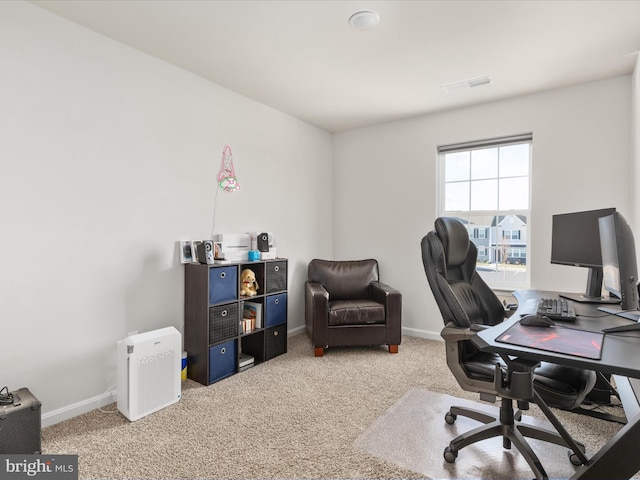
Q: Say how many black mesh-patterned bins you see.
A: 3